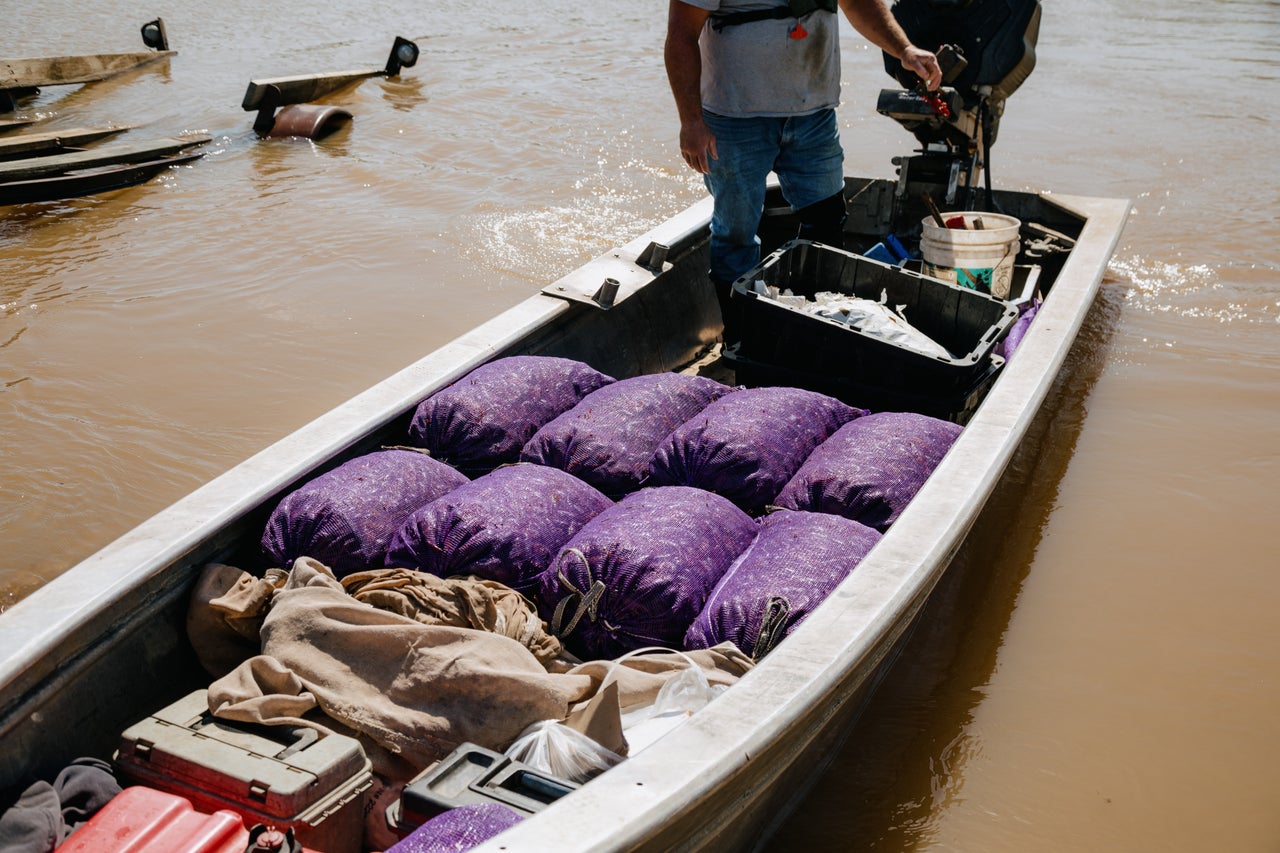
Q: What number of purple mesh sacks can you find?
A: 10